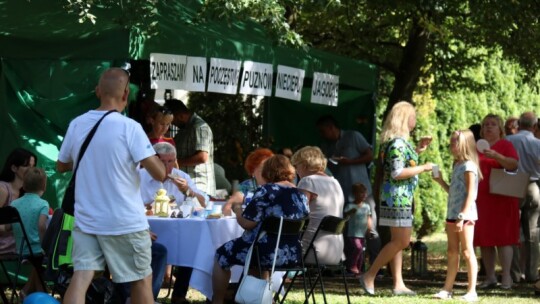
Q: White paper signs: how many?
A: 6